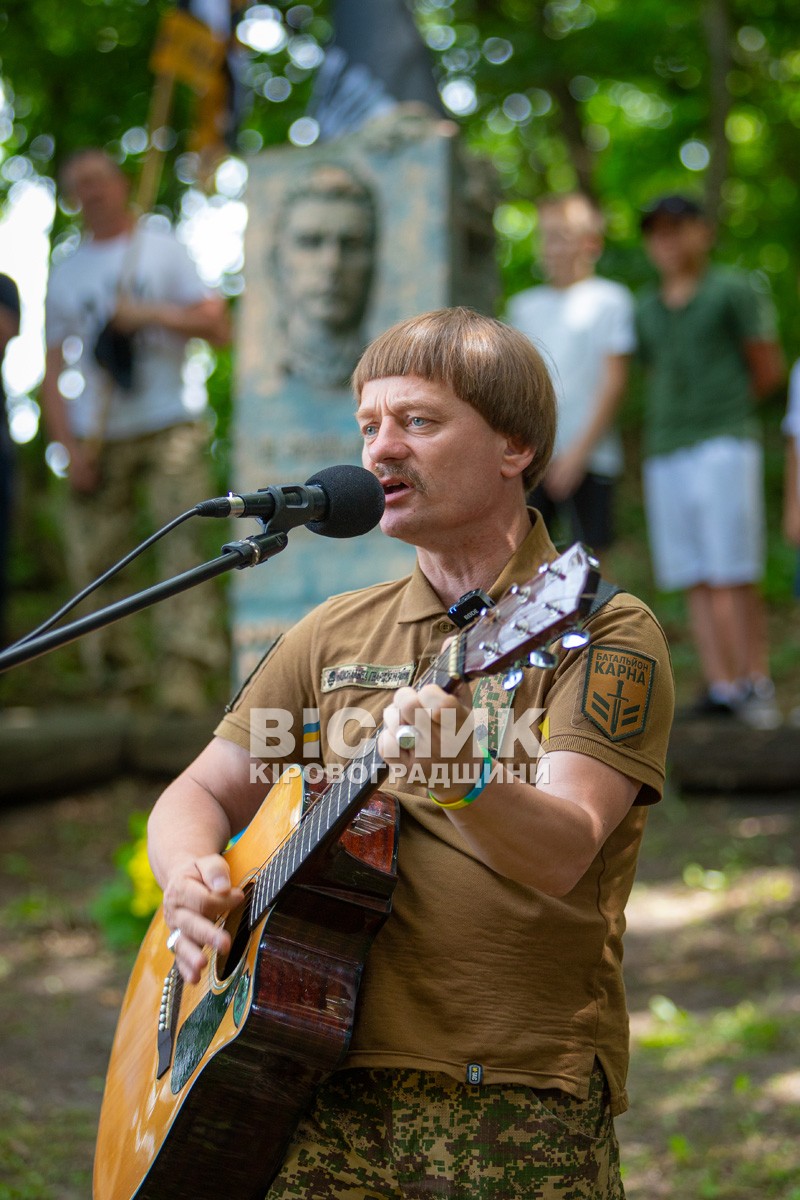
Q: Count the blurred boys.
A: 2